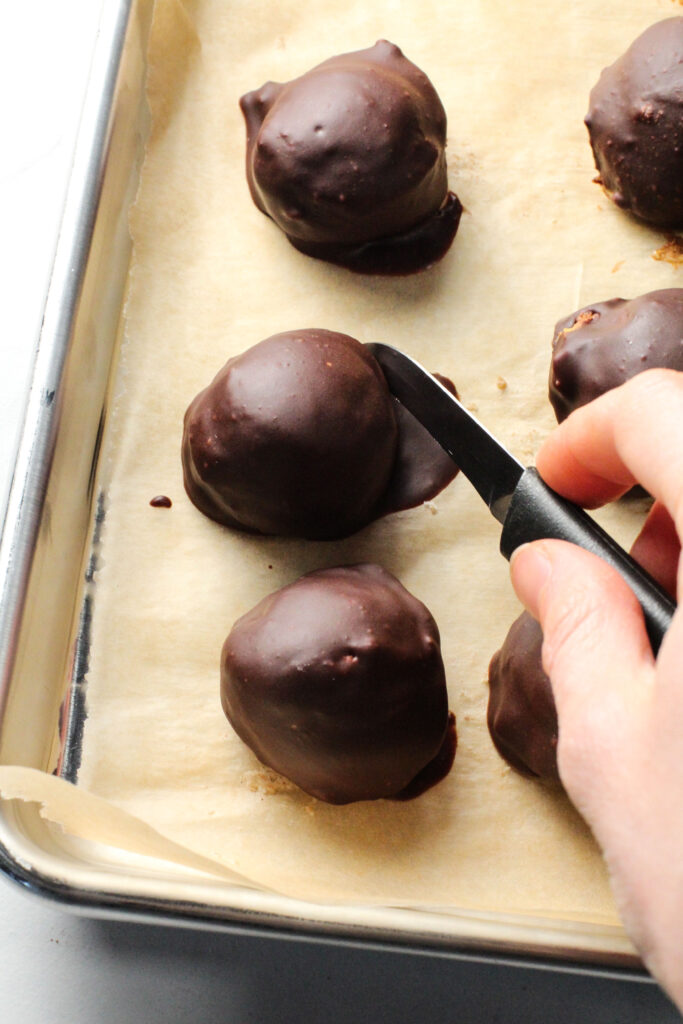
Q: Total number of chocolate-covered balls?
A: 6